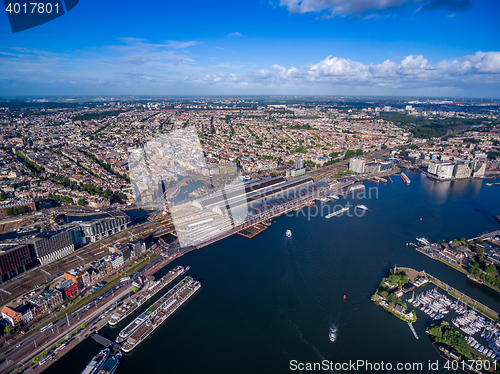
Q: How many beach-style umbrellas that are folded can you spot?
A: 0